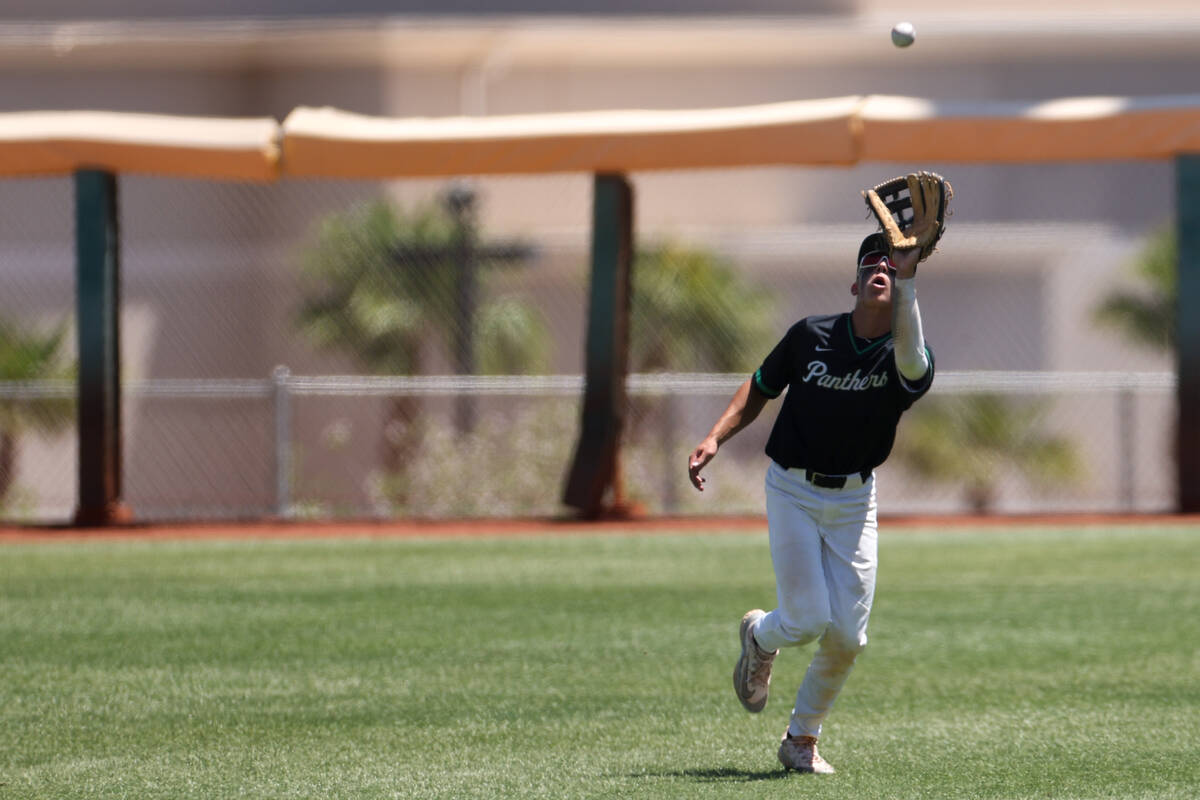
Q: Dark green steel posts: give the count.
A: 3